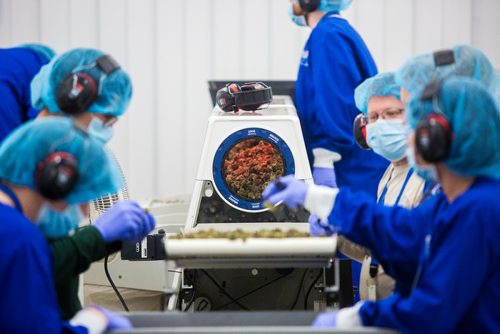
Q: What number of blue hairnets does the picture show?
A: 7